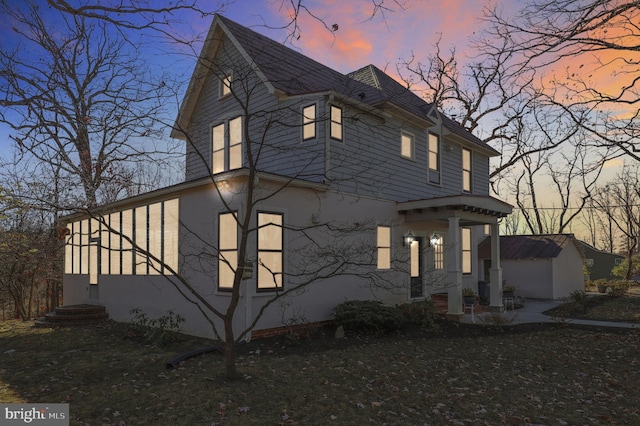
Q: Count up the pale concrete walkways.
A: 1